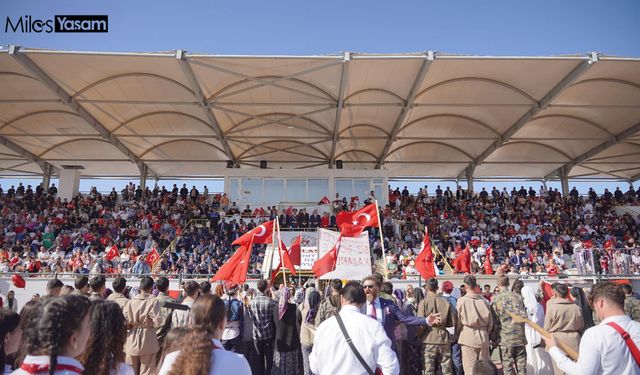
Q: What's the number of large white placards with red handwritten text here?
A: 1